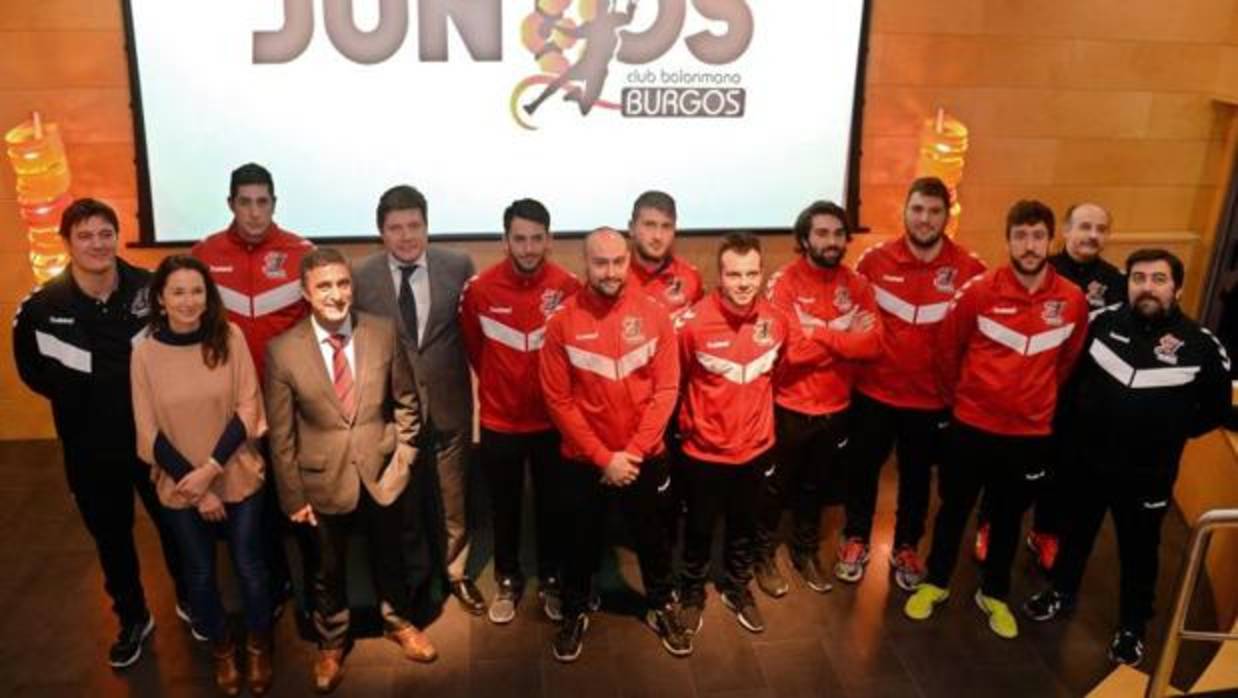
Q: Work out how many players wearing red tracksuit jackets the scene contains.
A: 8